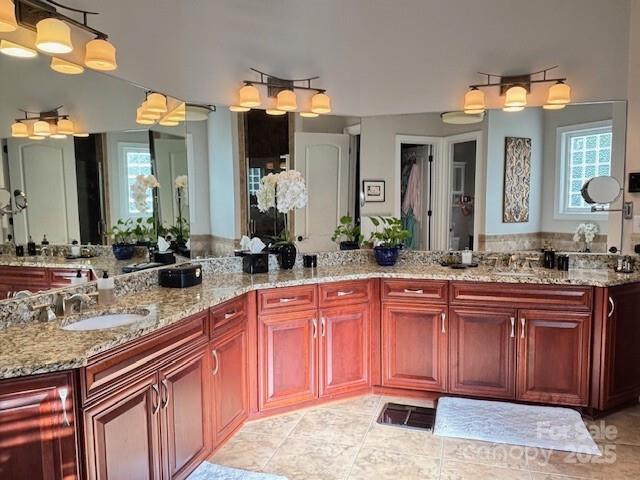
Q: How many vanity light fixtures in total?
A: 3